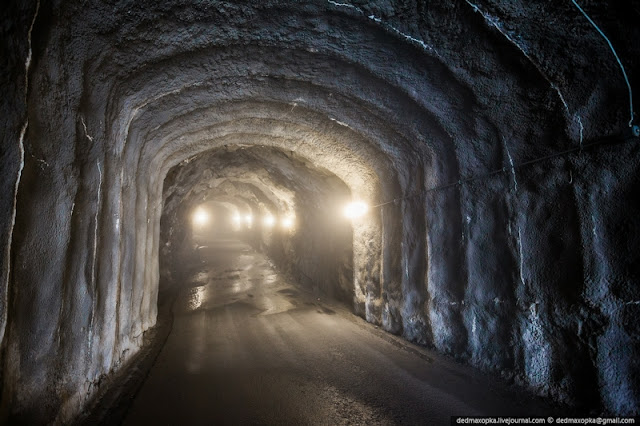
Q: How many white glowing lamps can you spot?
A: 6